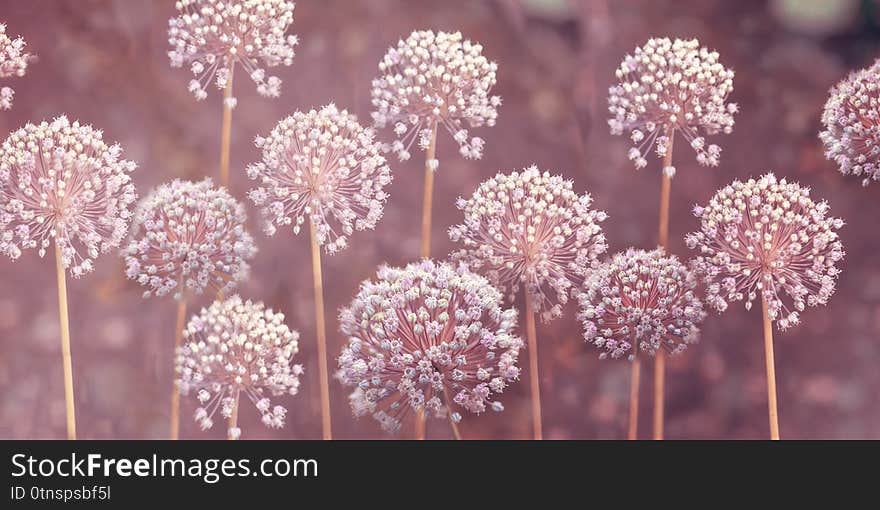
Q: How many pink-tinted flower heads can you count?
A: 13